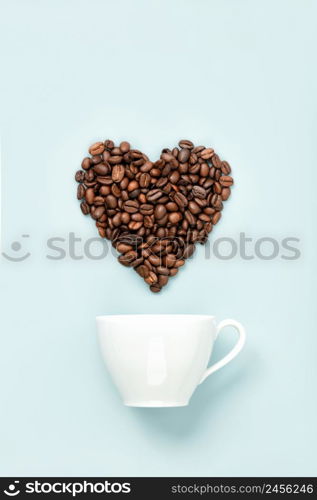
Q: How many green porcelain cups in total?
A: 0